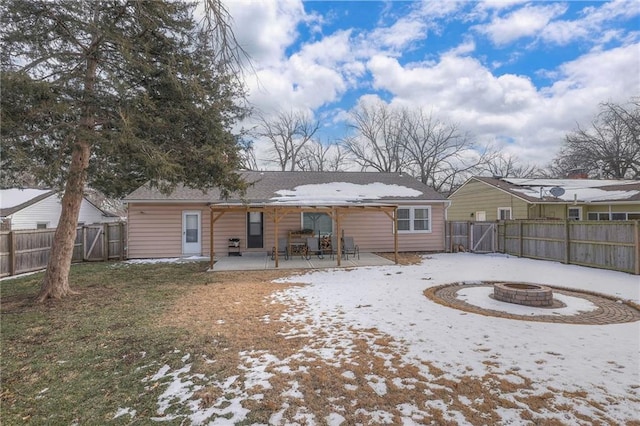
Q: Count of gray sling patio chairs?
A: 4